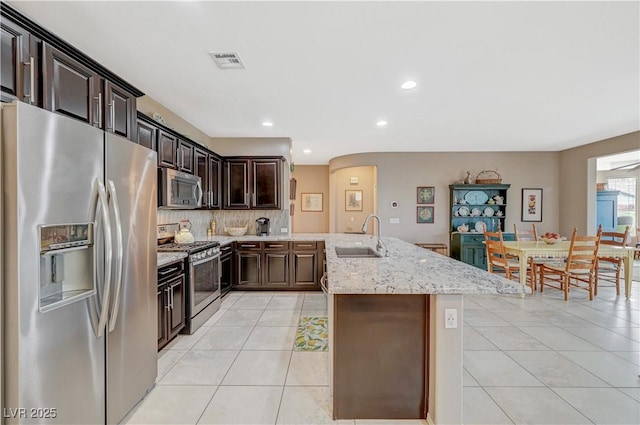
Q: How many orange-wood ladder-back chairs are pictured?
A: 4